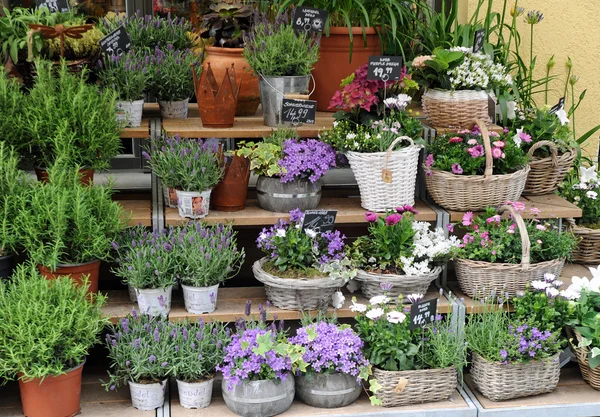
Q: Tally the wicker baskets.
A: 11